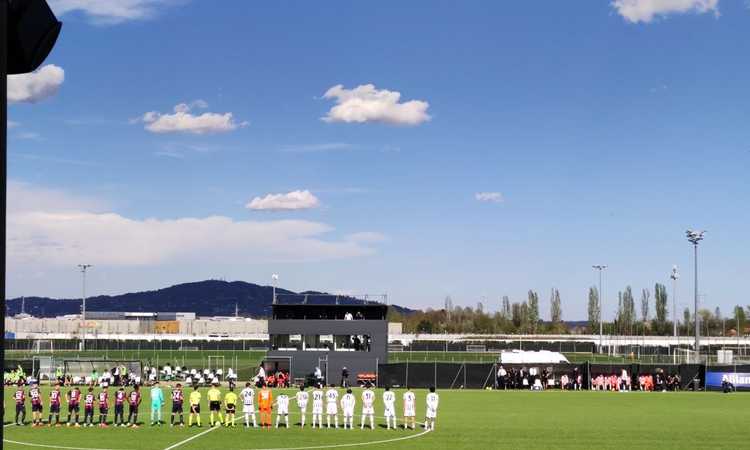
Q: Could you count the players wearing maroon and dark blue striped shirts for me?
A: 9